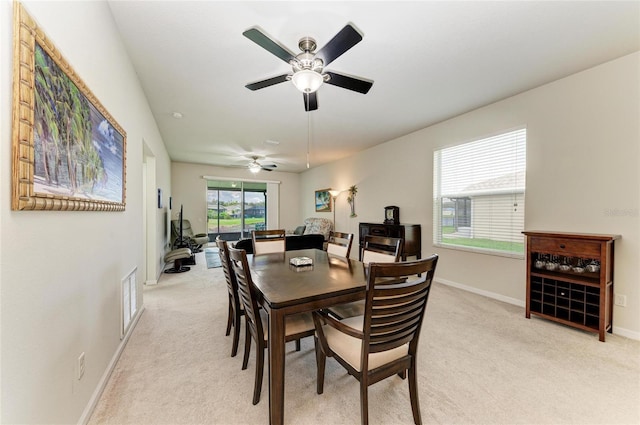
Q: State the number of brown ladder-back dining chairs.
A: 6